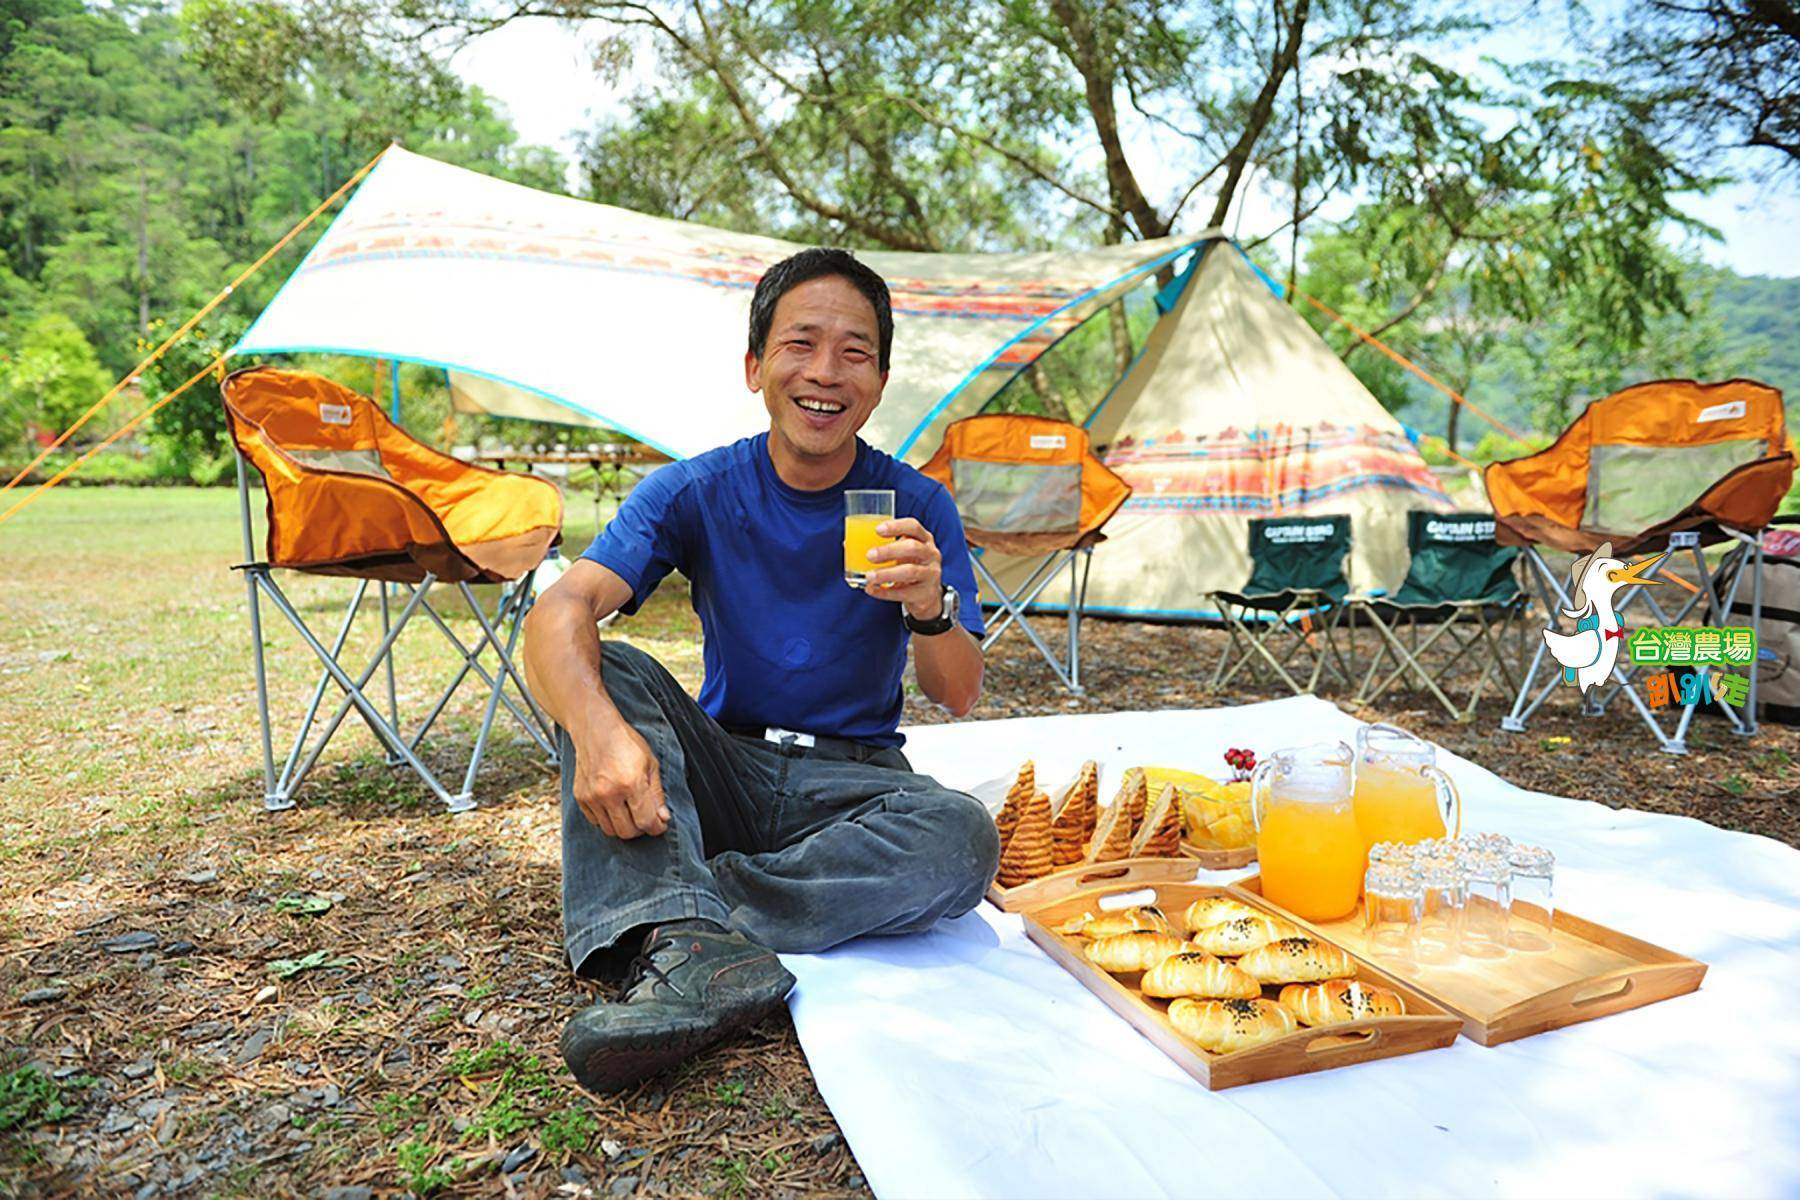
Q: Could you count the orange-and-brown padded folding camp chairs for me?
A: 3